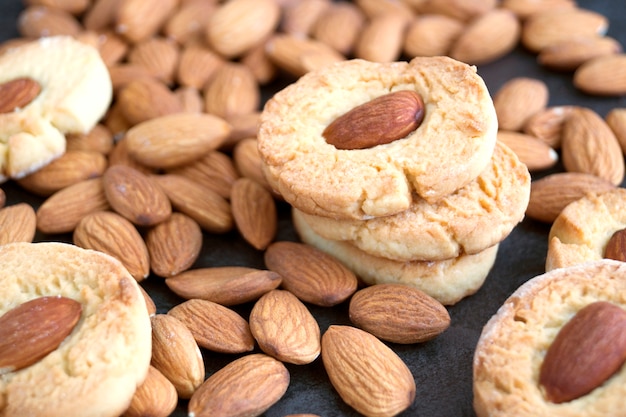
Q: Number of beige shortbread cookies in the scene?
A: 7